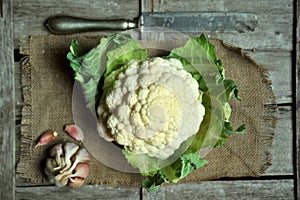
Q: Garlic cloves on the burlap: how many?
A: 2